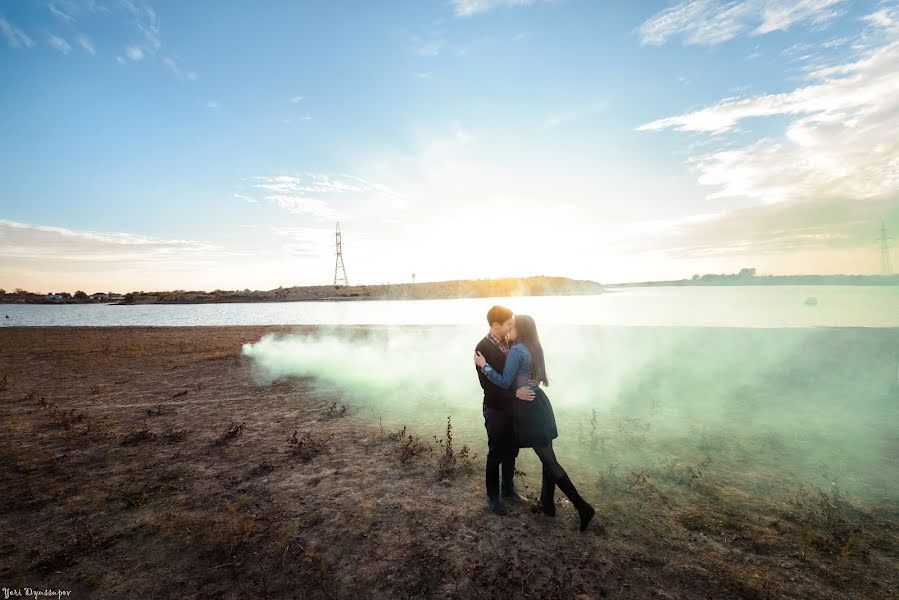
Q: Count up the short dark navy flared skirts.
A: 1